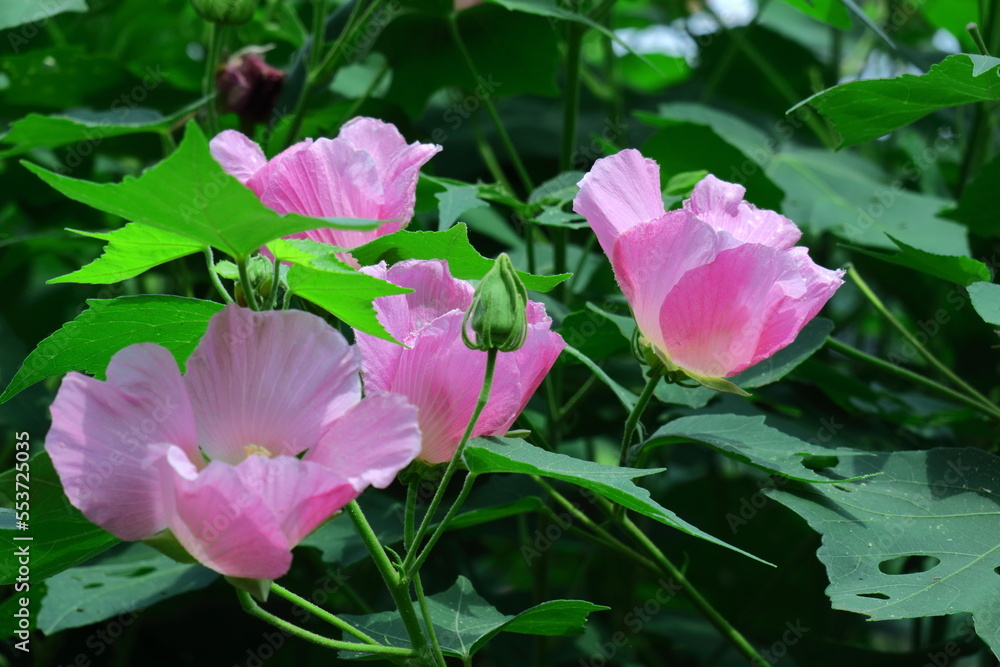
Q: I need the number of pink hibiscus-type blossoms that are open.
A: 4